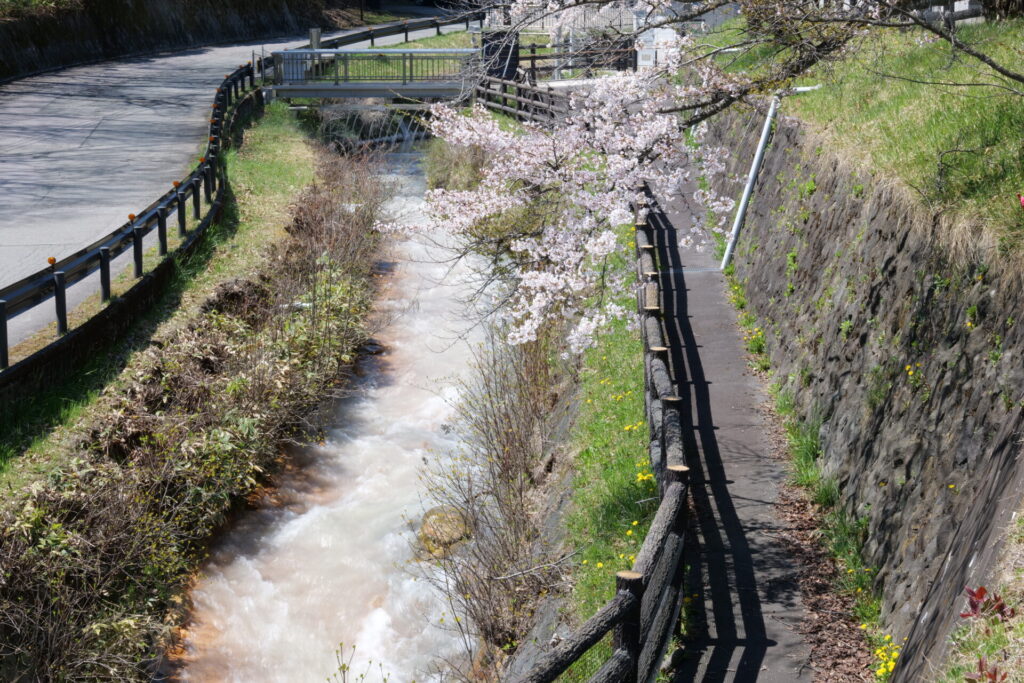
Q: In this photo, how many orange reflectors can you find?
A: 11